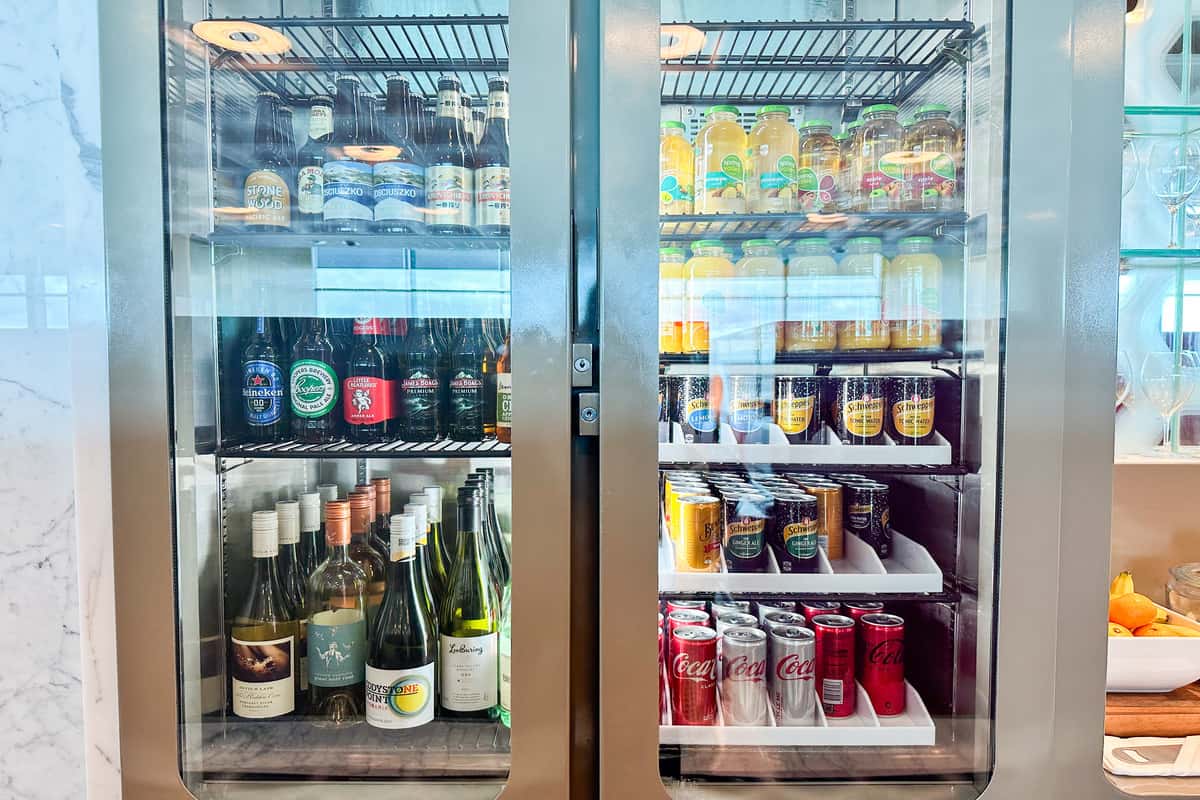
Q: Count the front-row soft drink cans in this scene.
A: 15